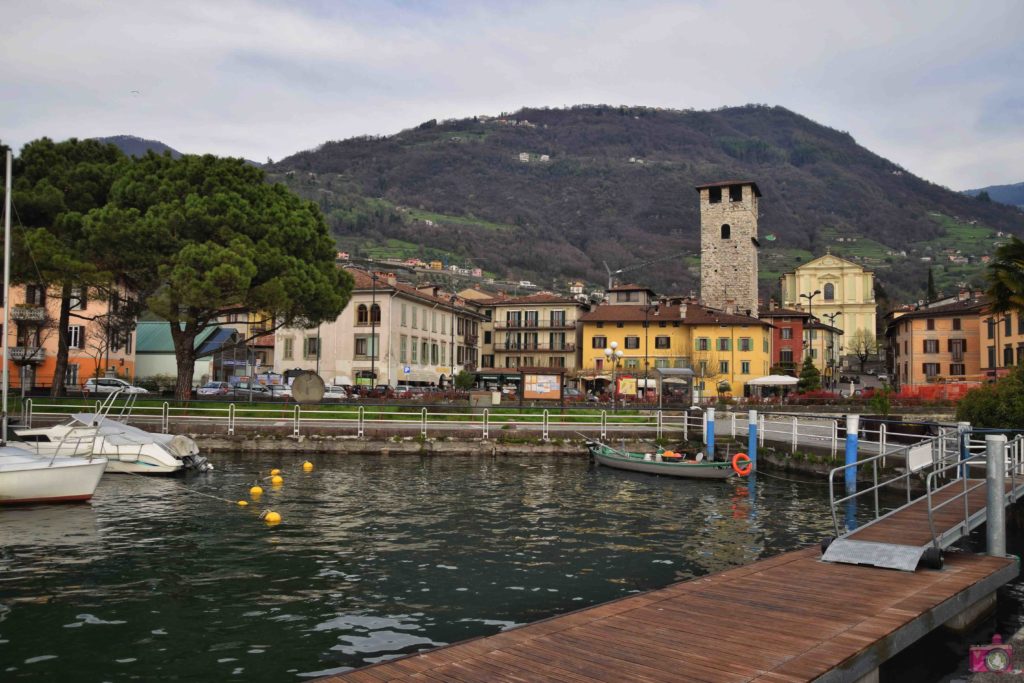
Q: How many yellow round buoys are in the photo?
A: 6